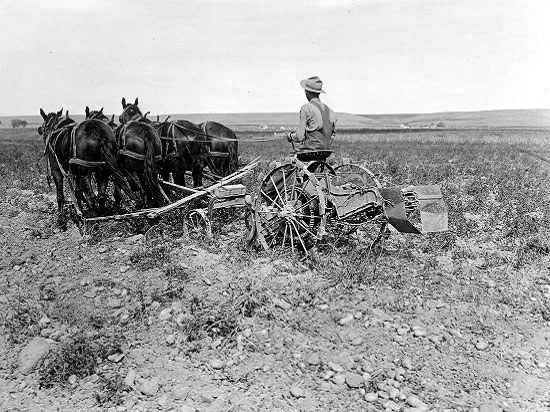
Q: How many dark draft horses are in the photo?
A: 4